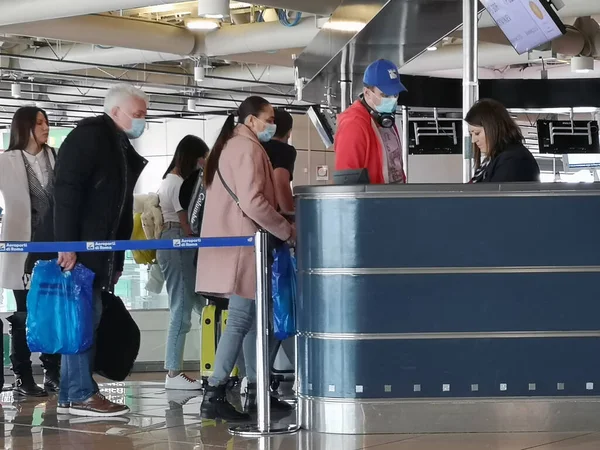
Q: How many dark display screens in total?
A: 2